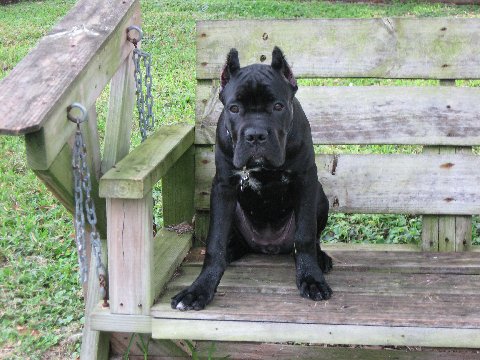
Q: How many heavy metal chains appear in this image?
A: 2